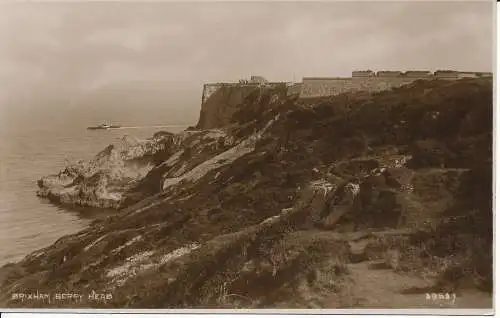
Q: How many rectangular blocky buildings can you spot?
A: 4